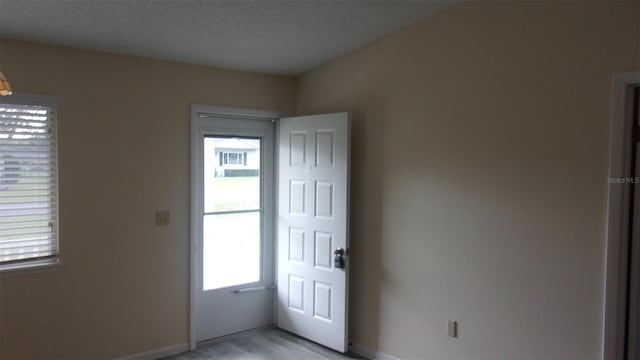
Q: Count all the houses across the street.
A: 1